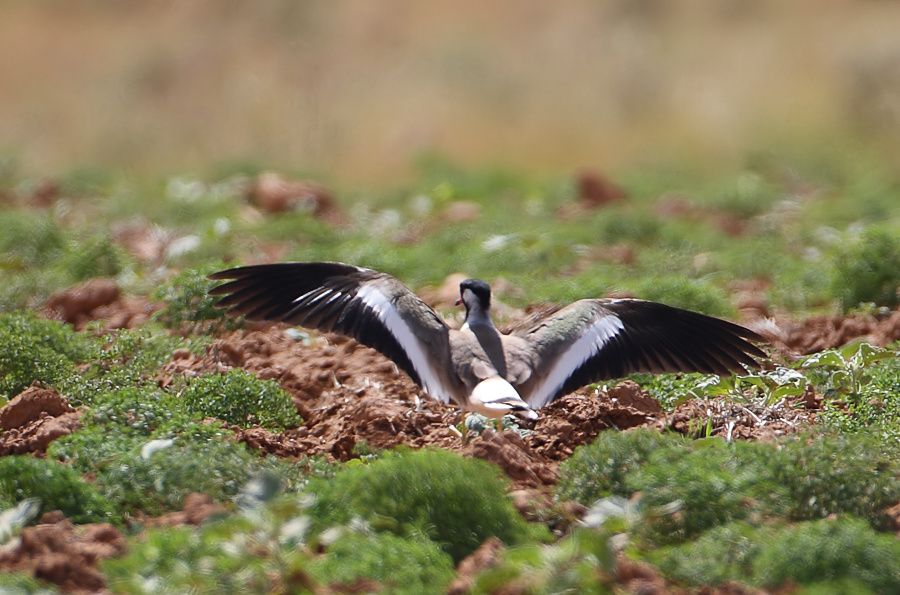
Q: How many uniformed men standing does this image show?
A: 0